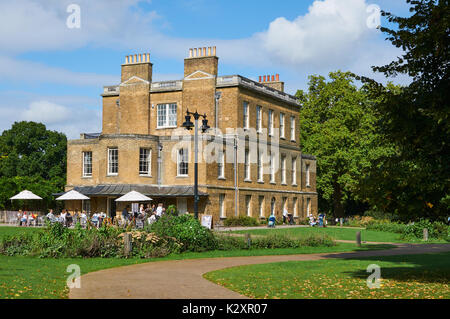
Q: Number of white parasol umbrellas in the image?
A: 3